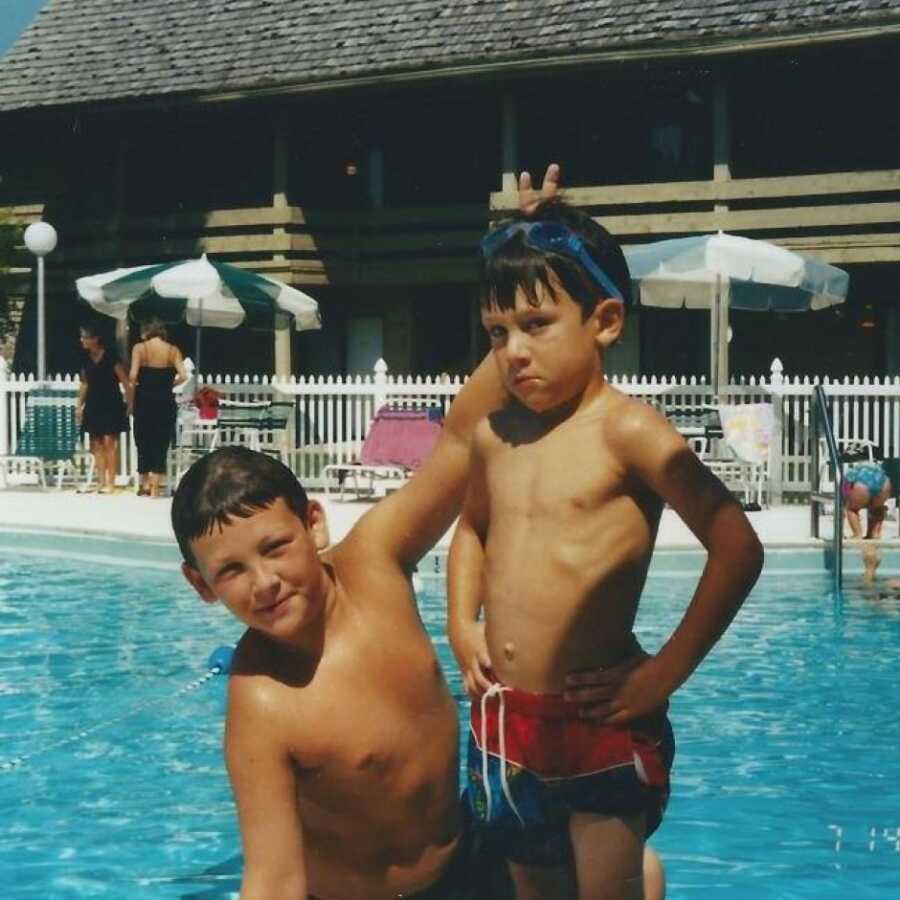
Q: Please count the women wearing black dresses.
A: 2